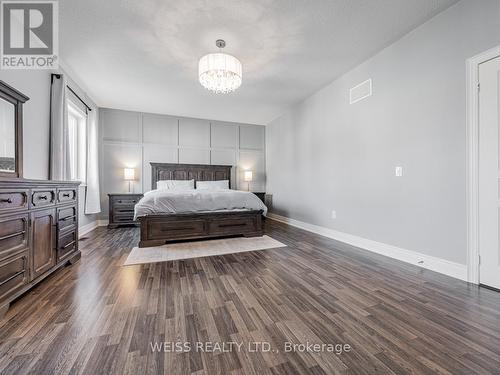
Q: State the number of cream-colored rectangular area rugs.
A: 1